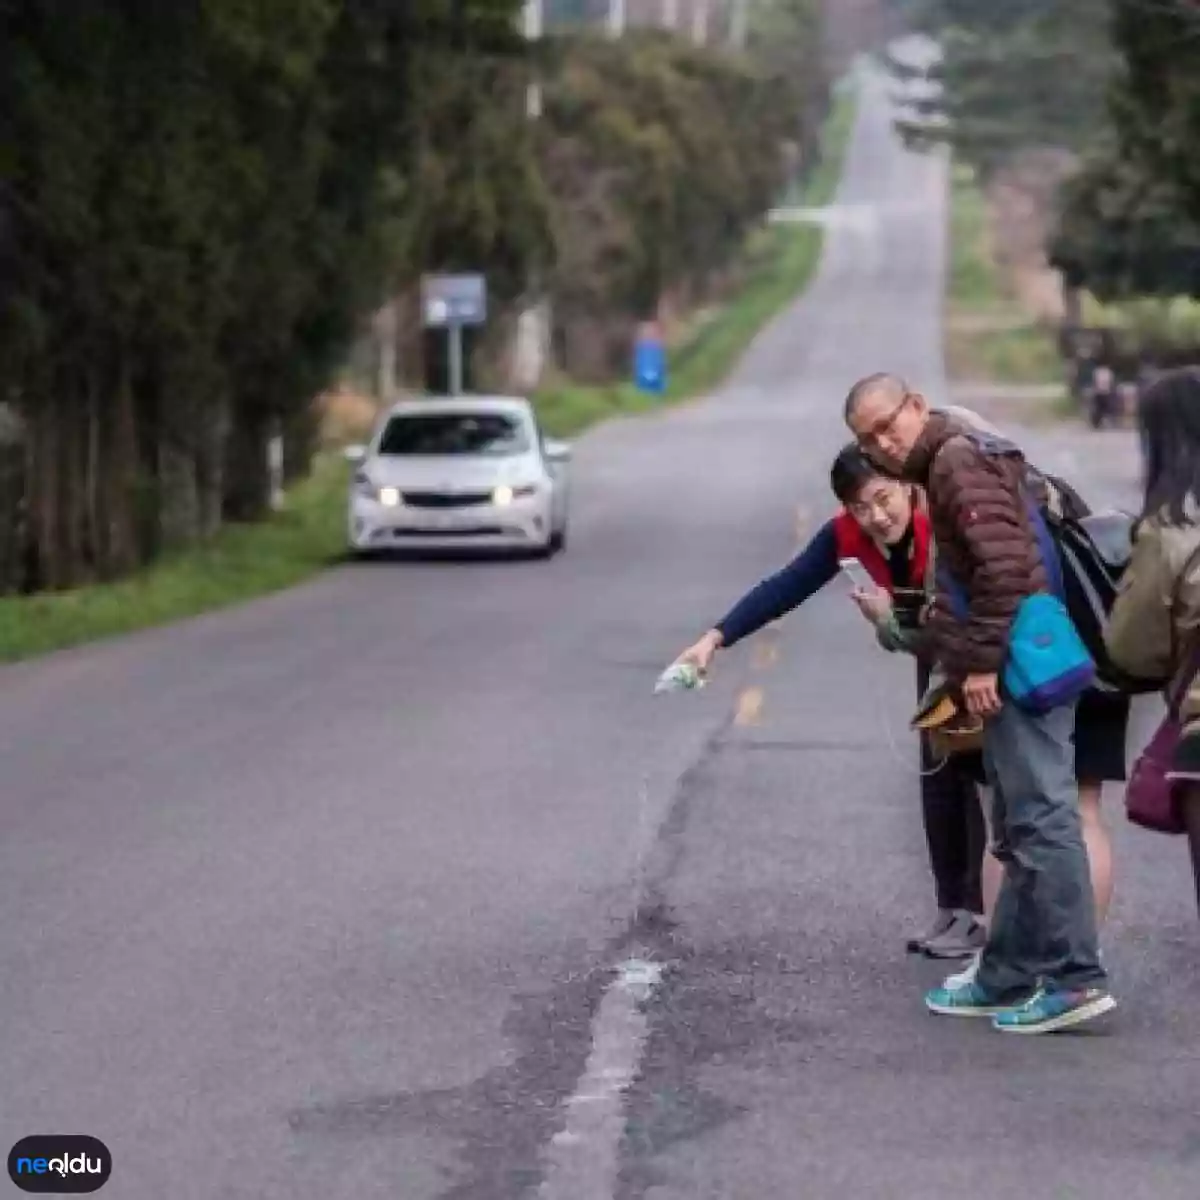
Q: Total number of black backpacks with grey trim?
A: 1